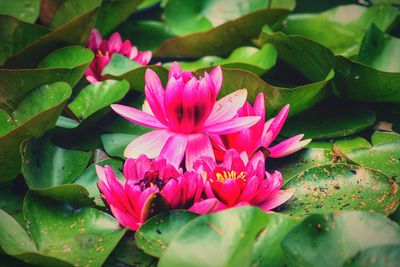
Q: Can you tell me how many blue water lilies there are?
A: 0